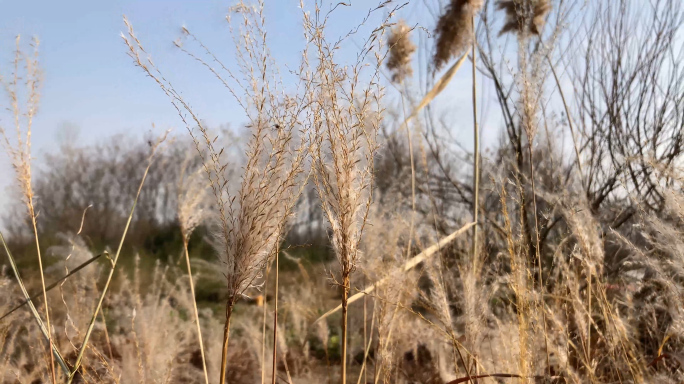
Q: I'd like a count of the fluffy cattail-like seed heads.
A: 3